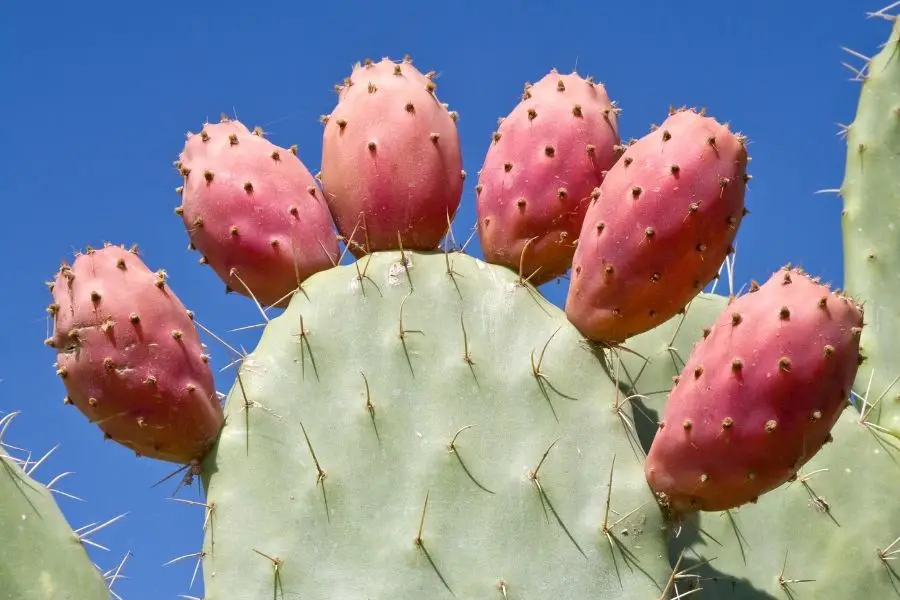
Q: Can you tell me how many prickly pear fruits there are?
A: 6